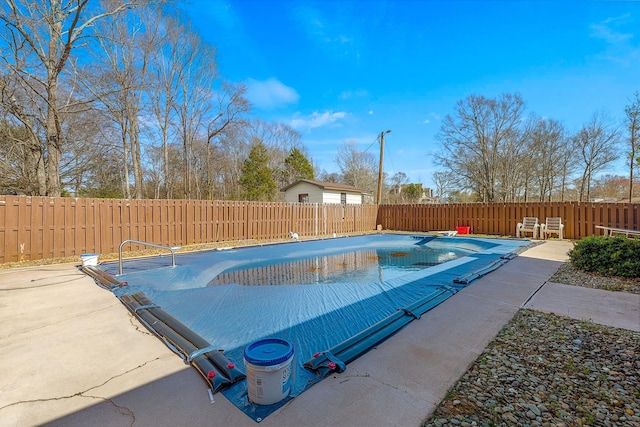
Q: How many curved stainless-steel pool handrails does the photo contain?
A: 1